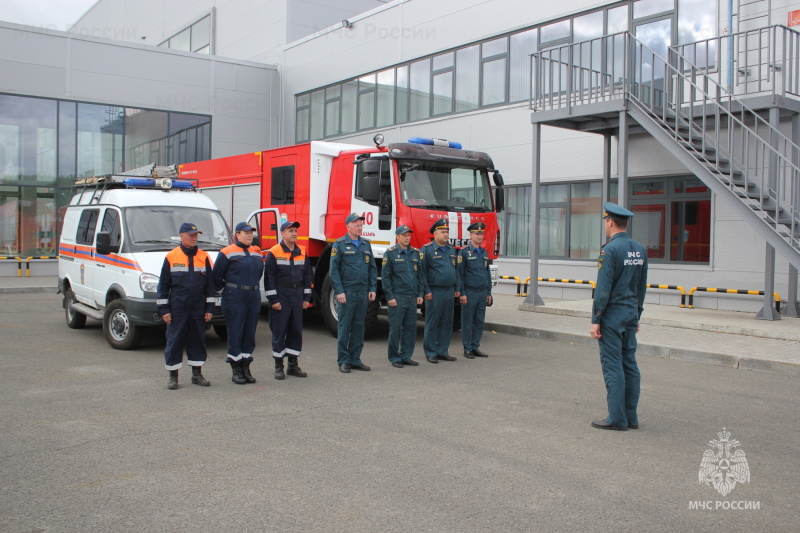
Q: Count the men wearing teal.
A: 5